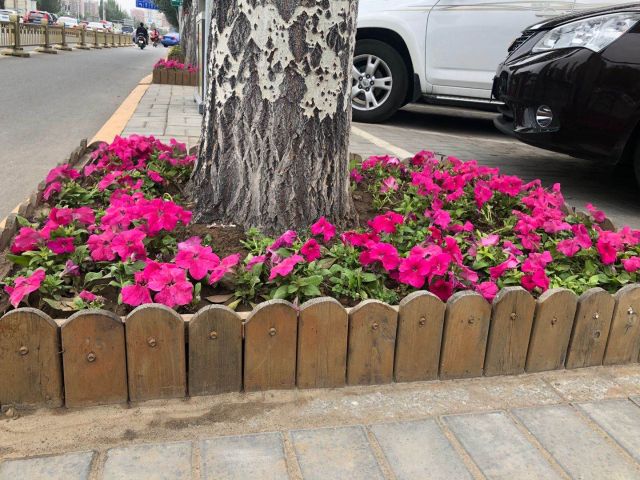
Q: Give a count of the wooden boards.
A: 13